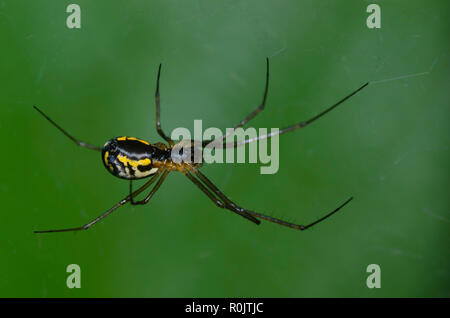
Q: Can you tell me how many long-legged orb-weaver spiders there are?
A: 1